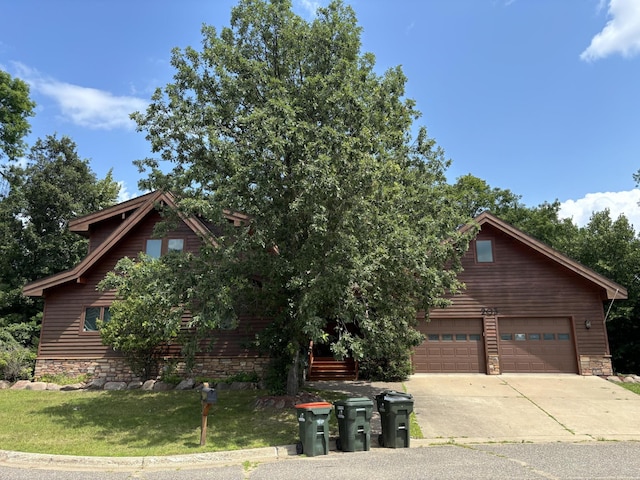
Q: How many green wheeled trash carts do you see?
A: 3